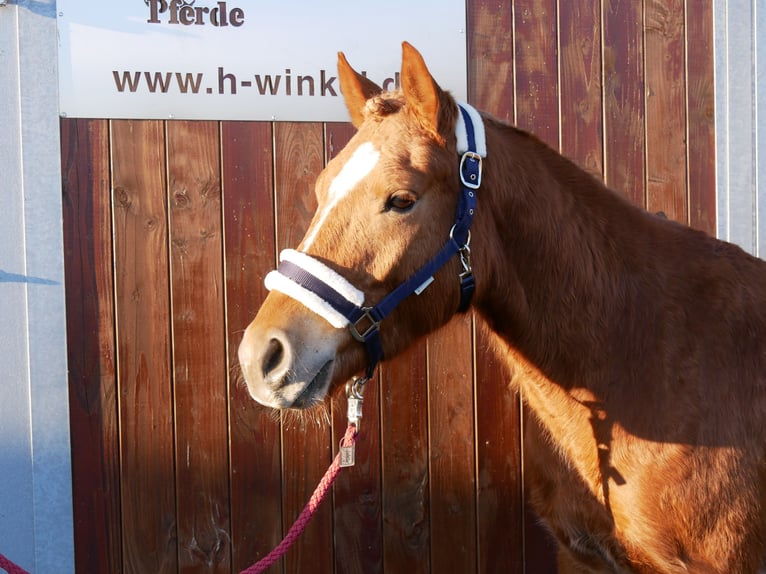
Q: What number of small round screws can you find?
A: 5